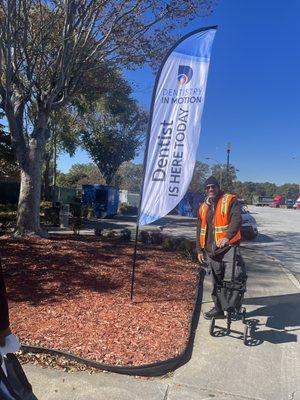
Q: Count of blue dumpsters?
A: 2